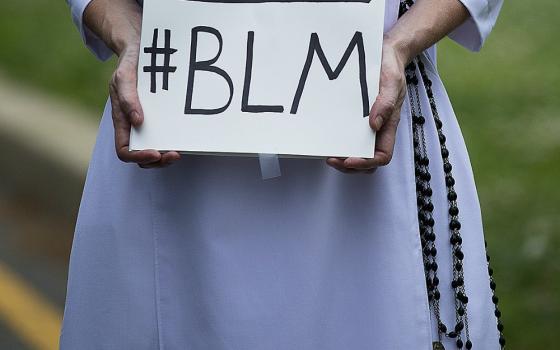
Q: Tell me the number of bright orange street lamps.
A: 0